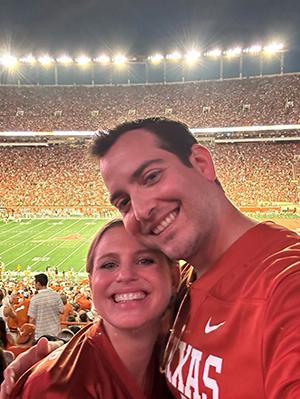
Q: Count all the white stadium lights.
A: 14